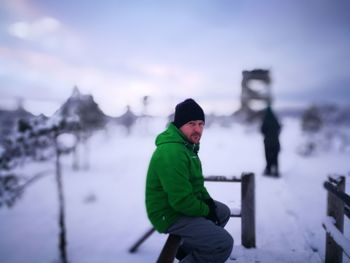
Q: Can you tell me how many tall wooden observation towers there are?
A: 1